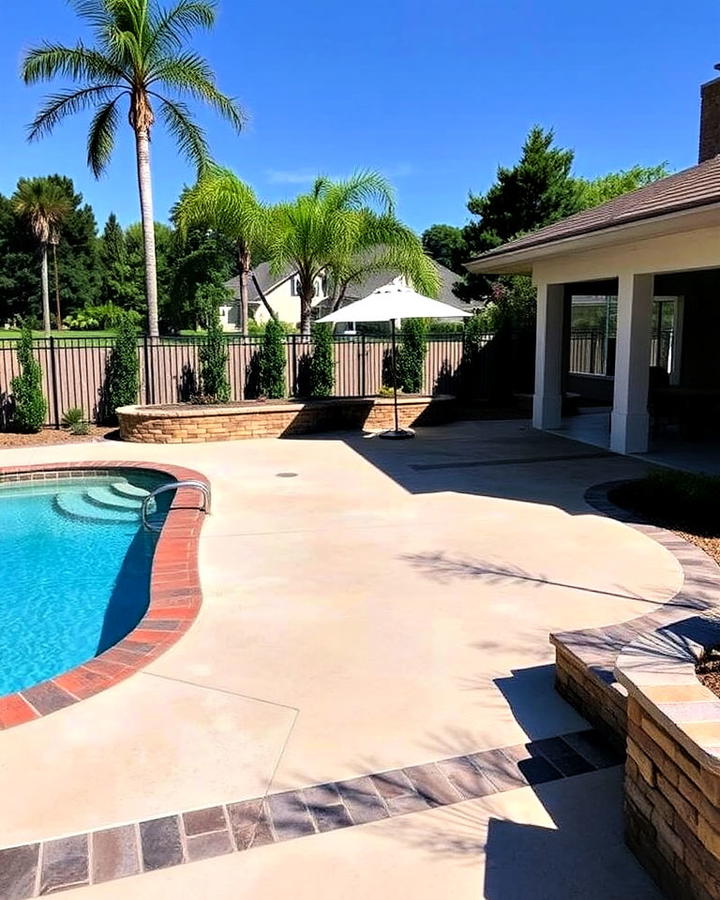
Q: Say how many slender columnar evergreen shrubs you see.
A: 6